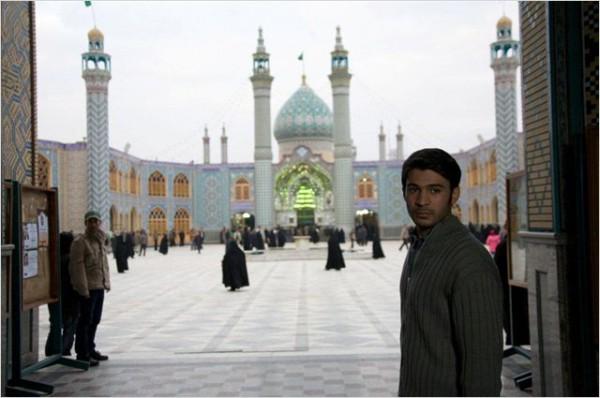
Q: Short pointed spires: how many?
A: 4